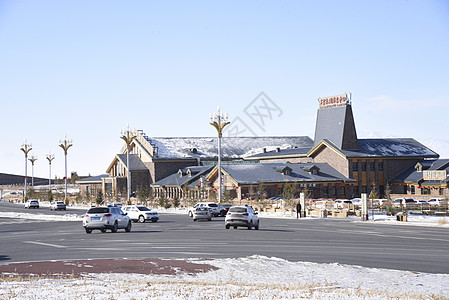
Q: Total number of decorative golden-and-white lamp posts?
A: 6